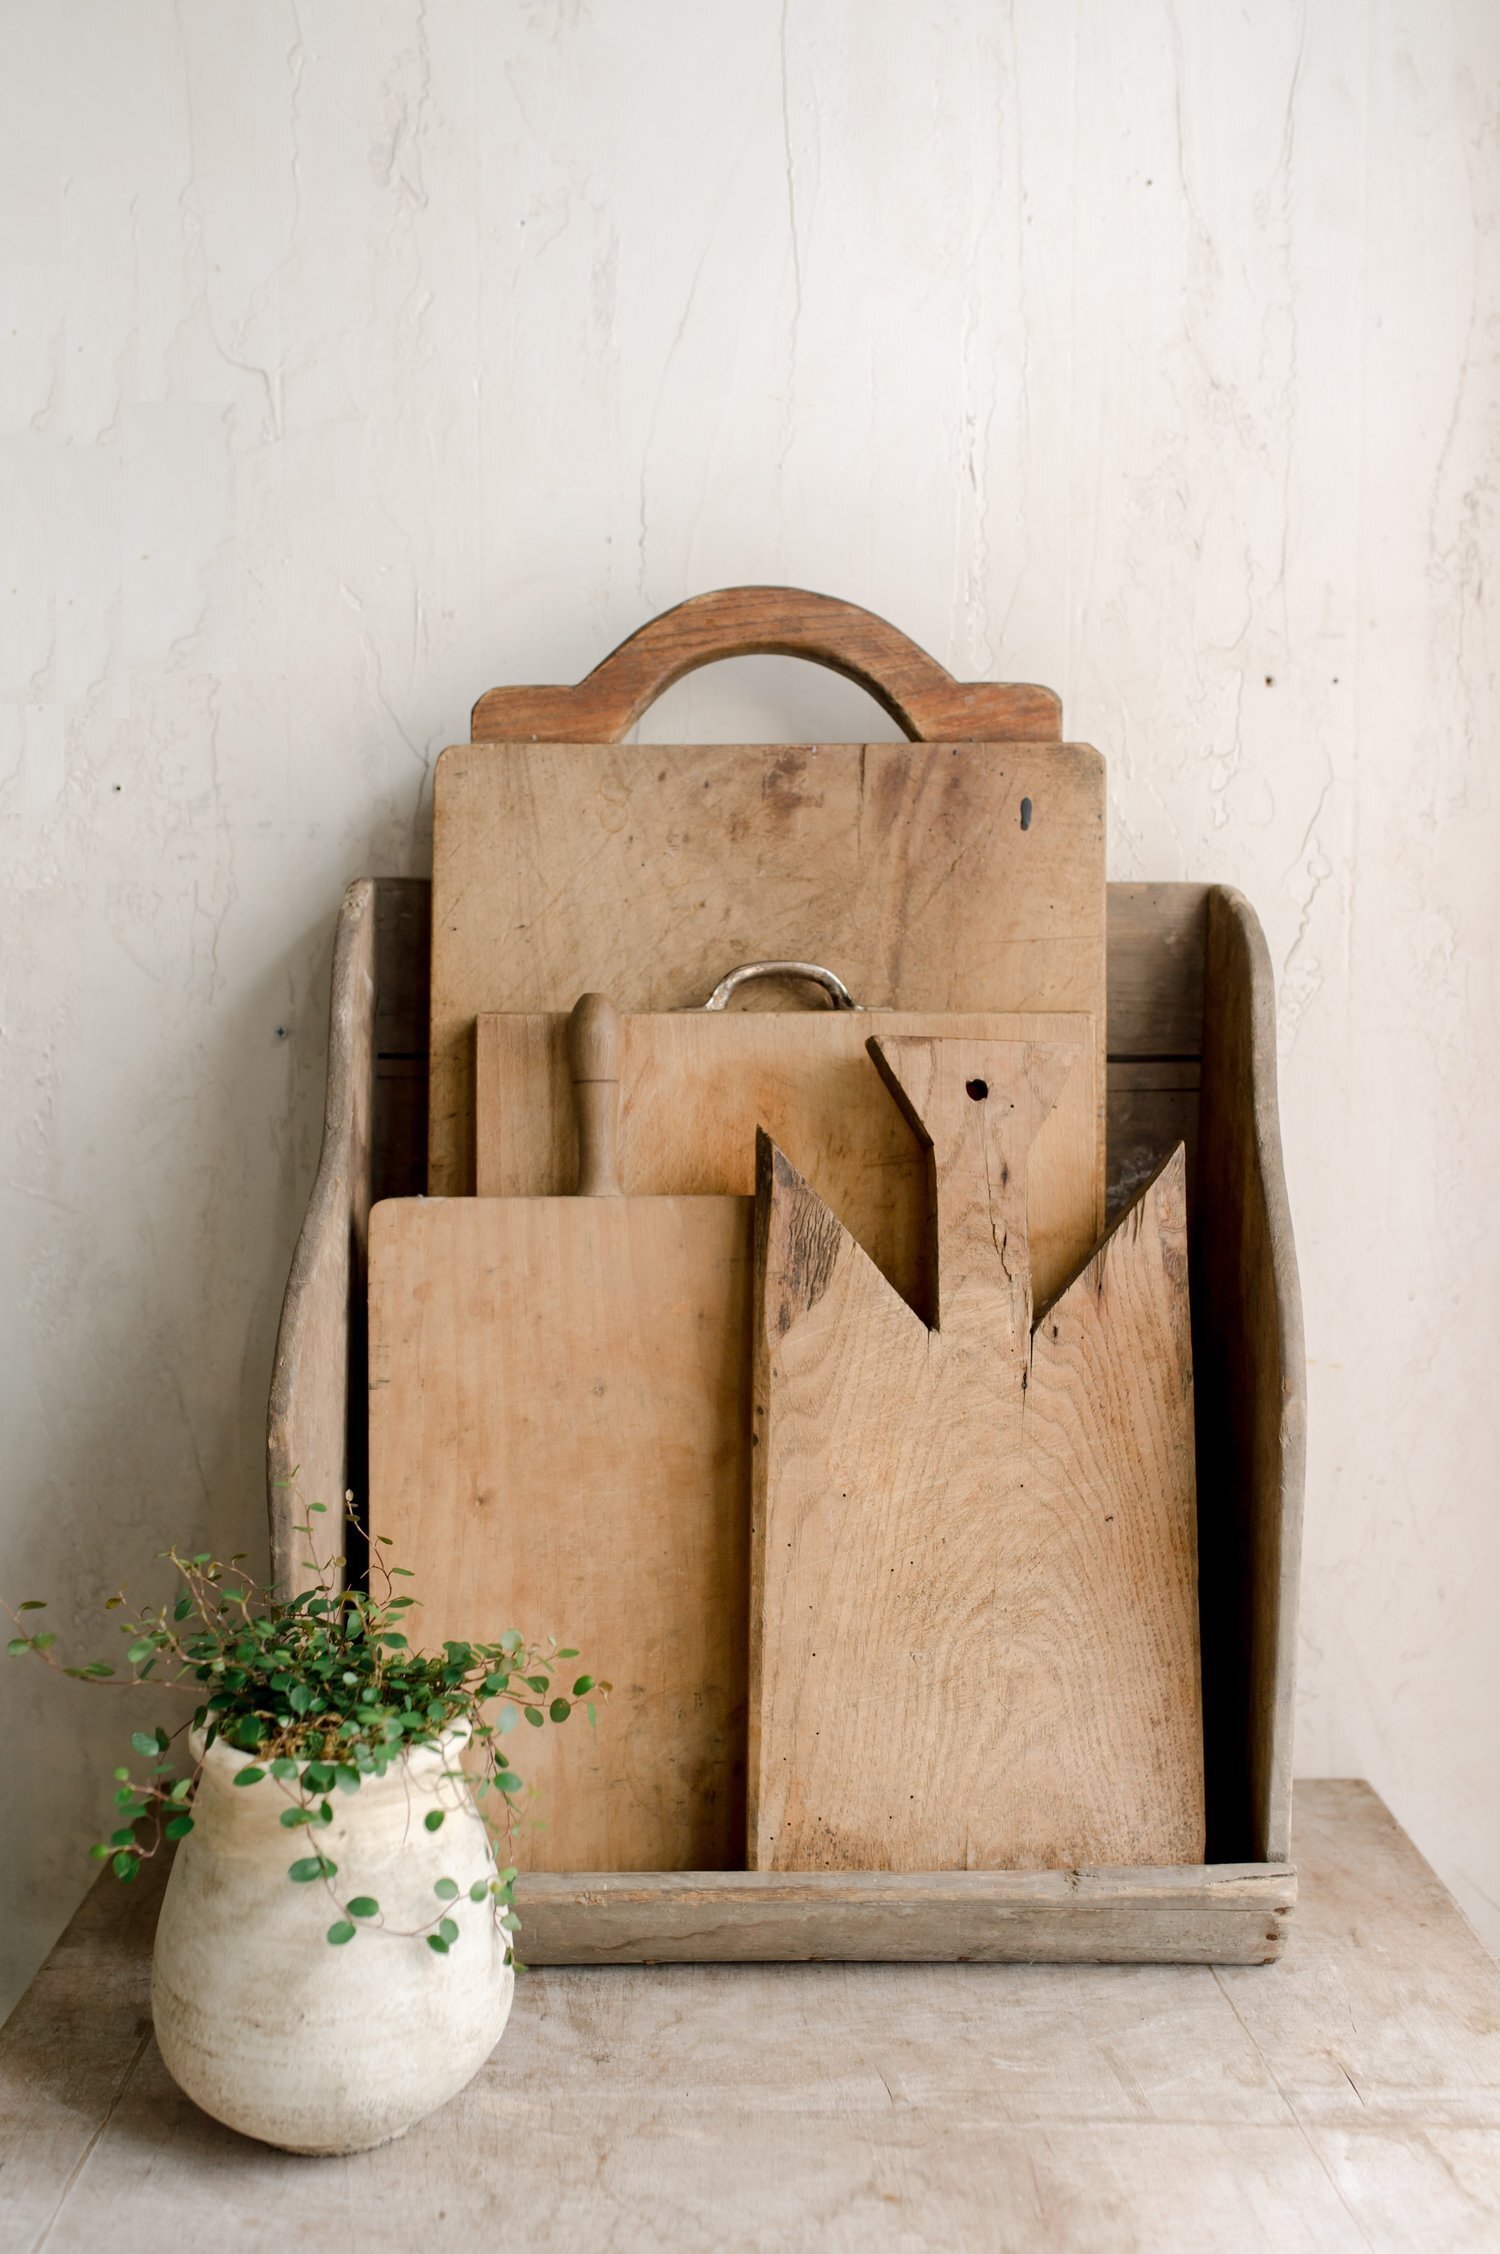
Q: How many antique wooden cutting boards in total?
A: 5